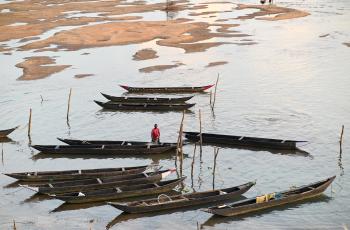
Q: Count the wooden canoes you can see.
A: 12